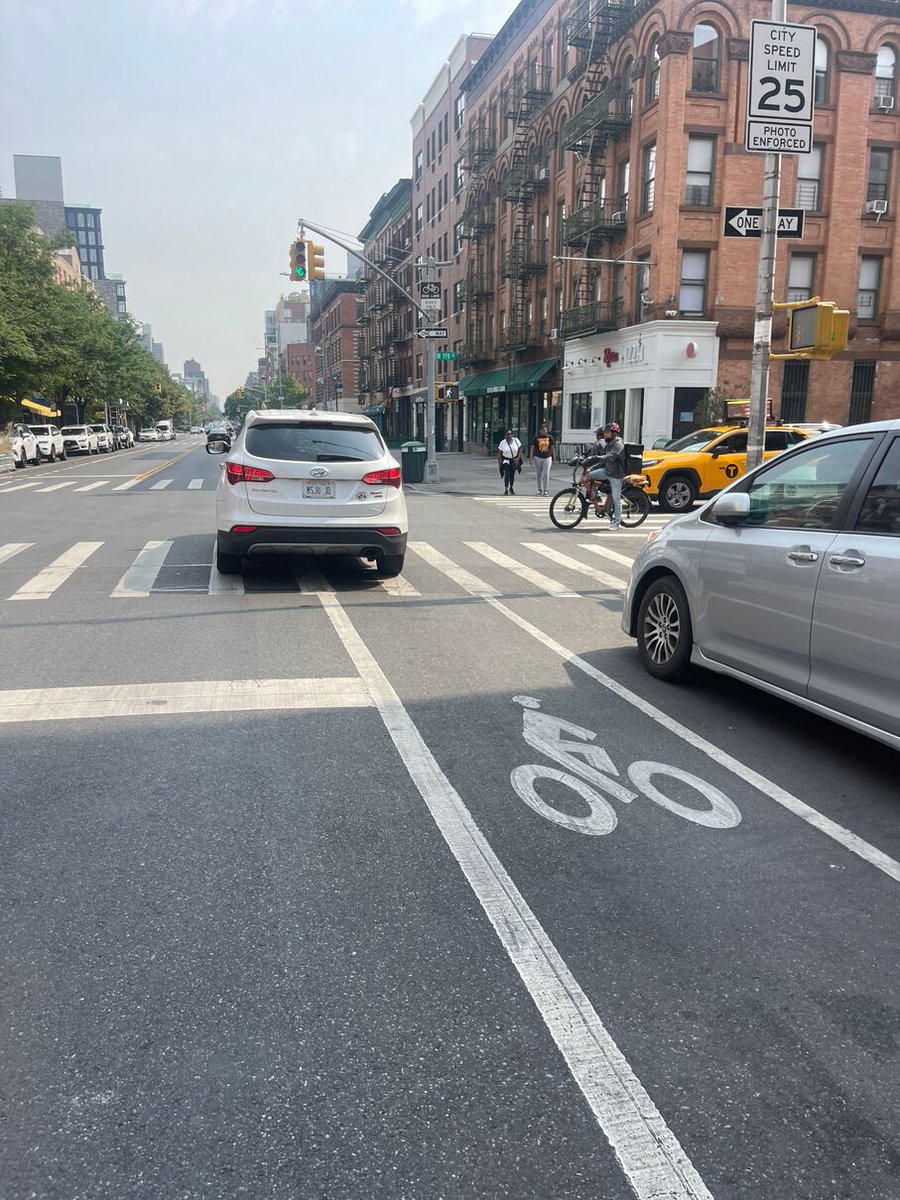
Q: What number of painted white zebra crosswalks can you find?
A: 3